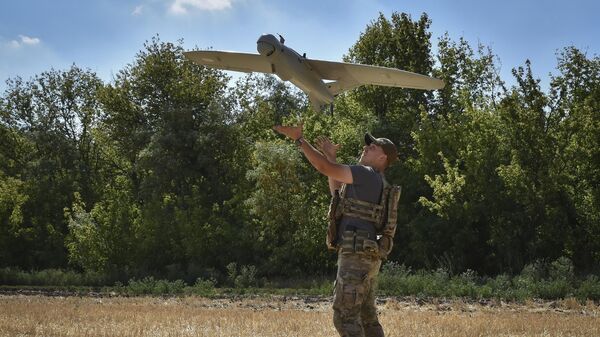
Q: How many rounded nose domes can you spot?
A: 1